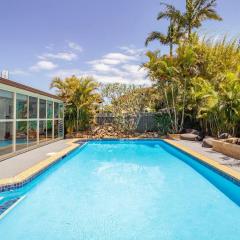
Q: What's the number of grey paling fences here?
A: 1